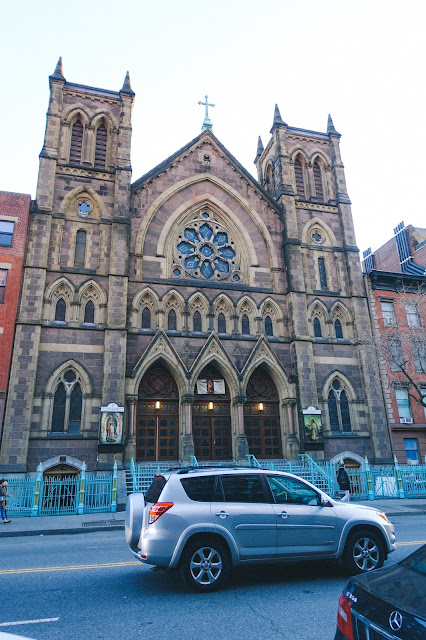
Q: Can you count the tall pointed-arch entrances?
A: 3